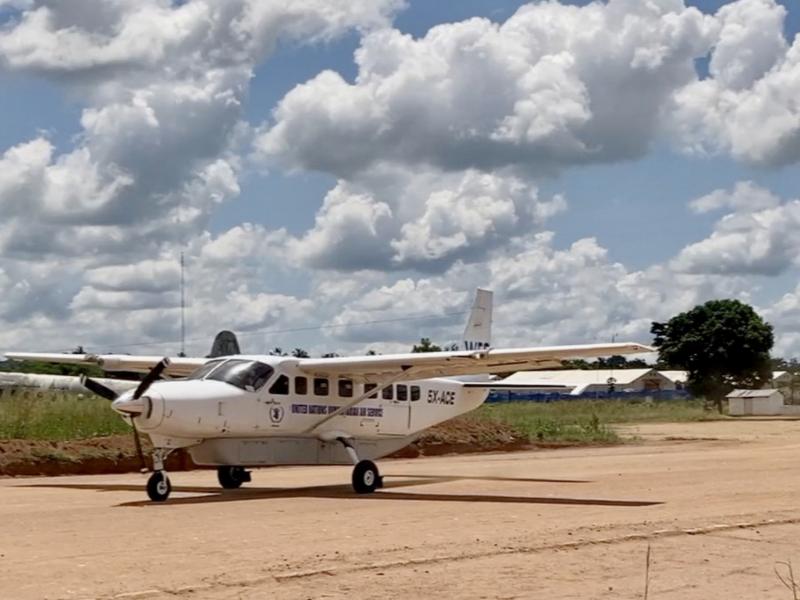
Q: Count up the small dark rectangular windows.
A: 7